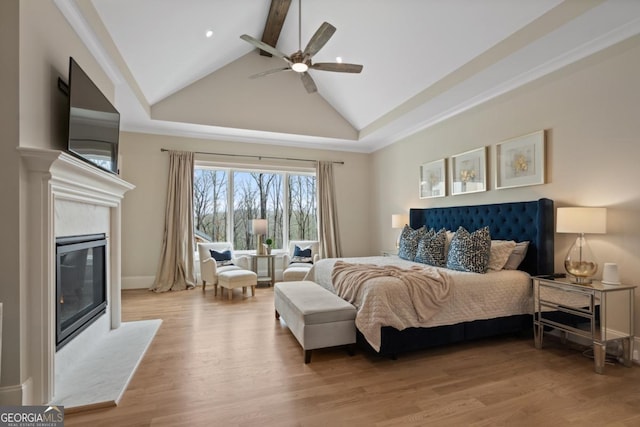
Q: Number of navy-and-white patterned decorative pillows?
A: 3